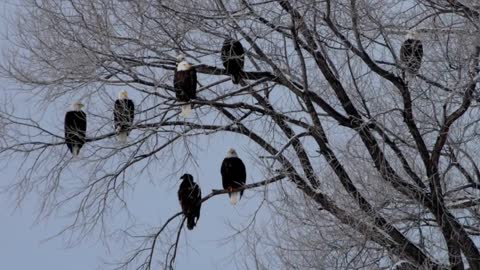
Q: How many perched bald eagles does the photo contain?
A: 7